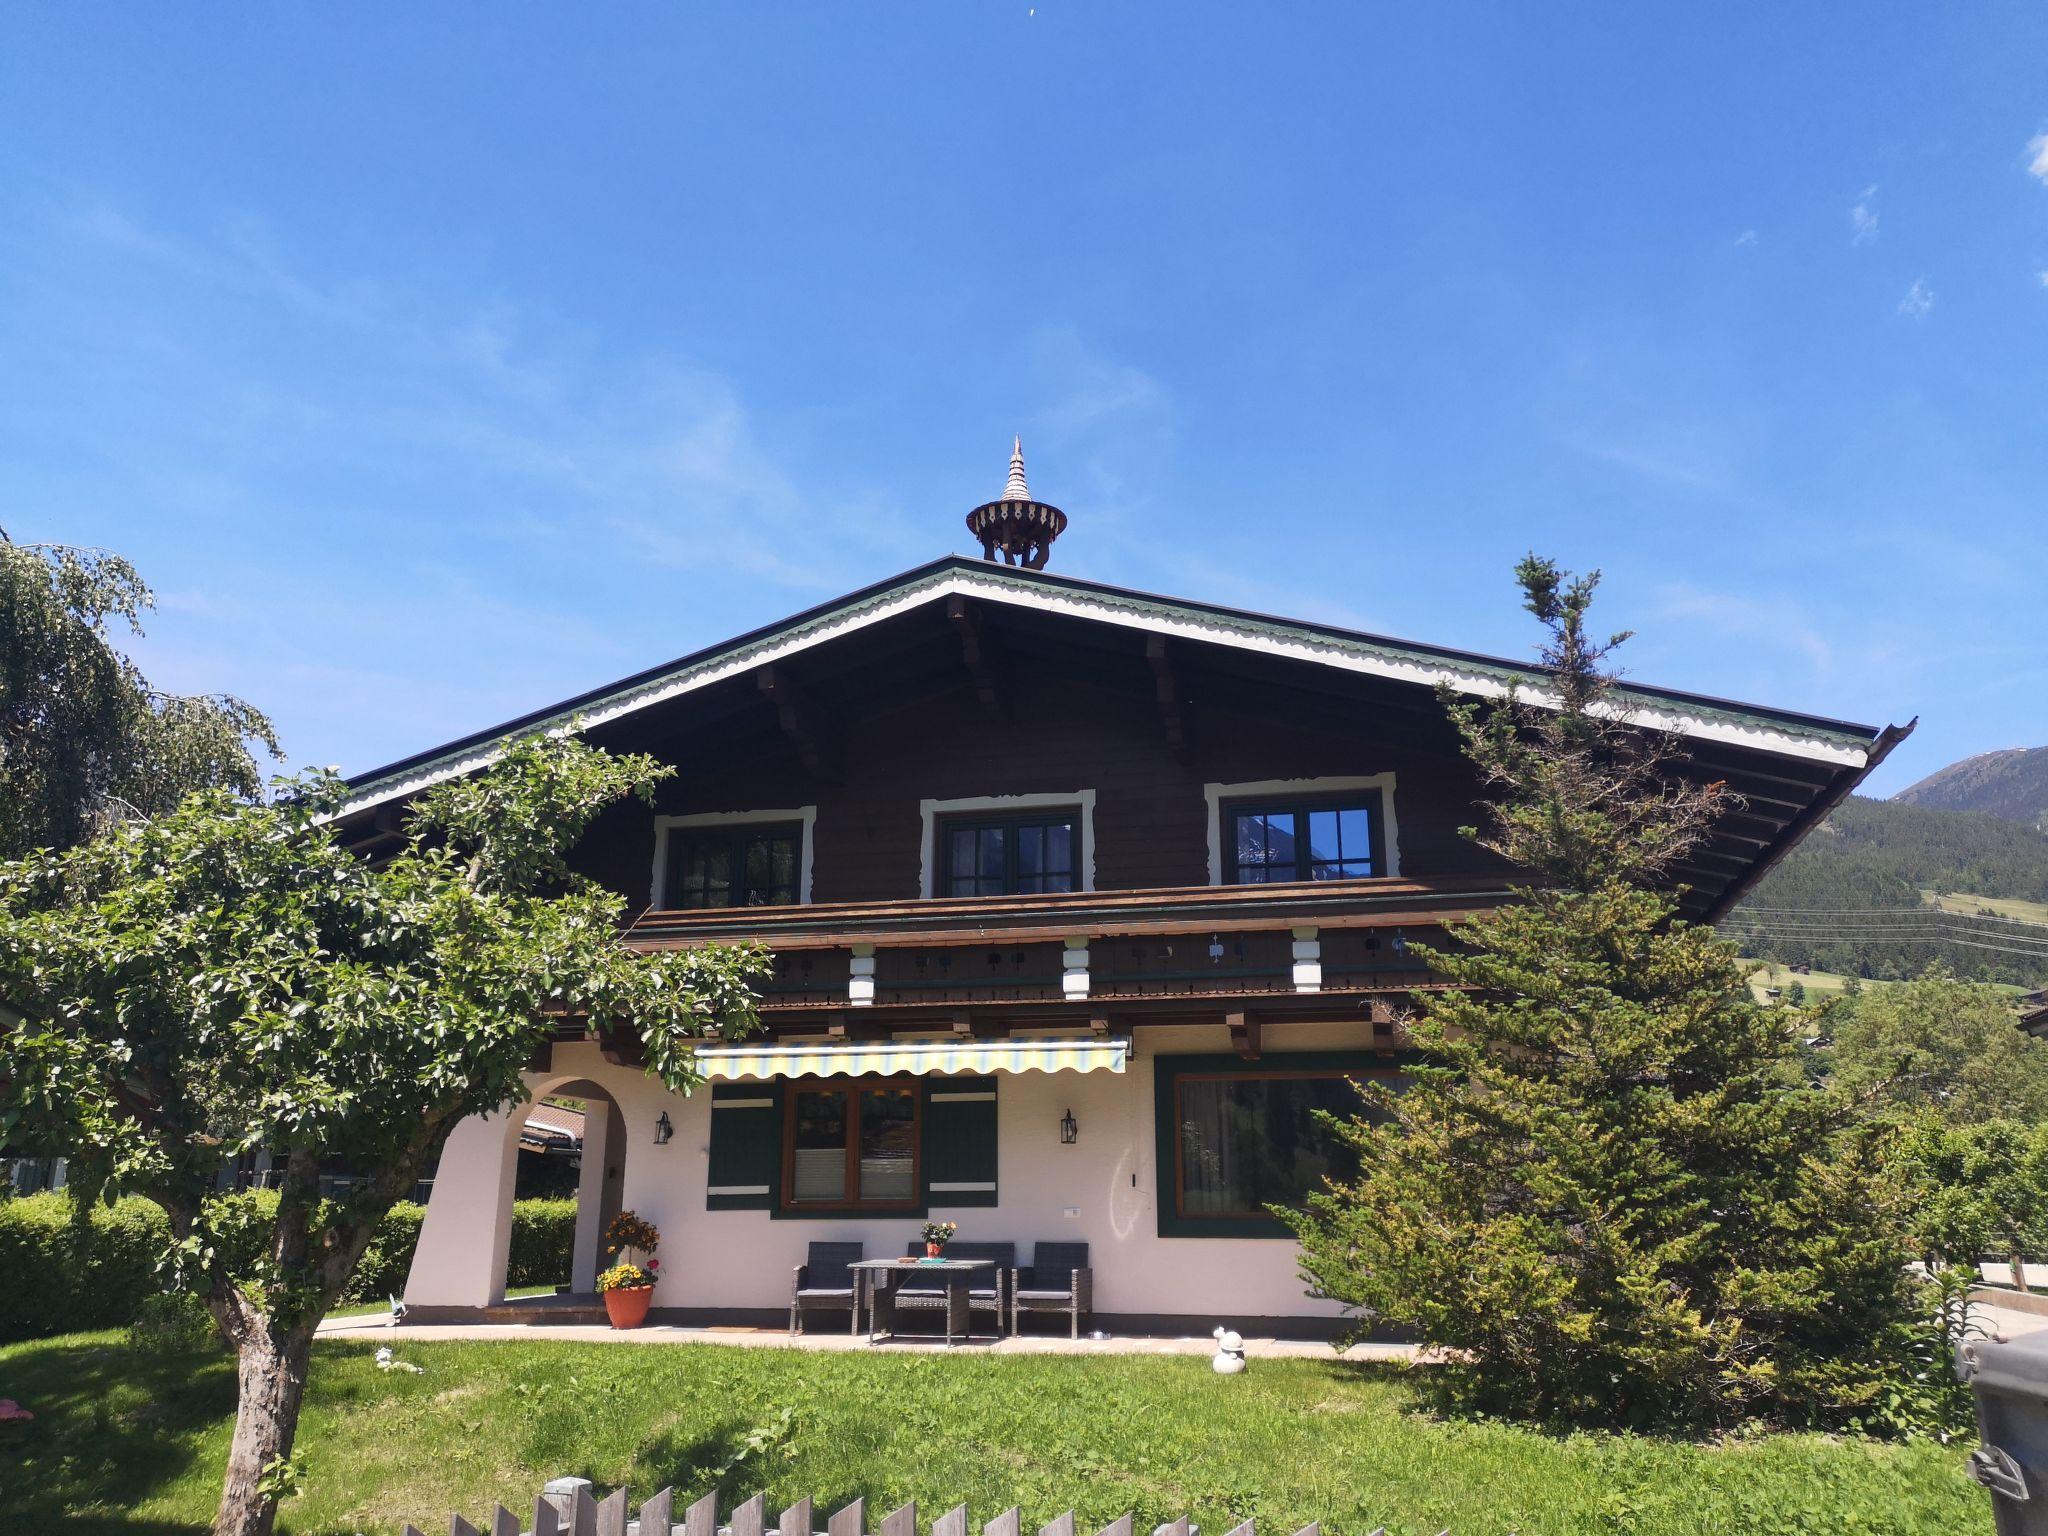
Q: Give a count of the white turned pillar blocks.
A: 3